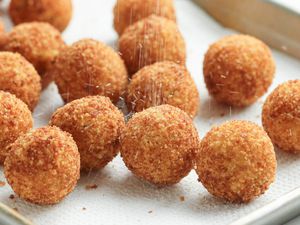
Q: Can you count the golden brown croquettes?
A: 15